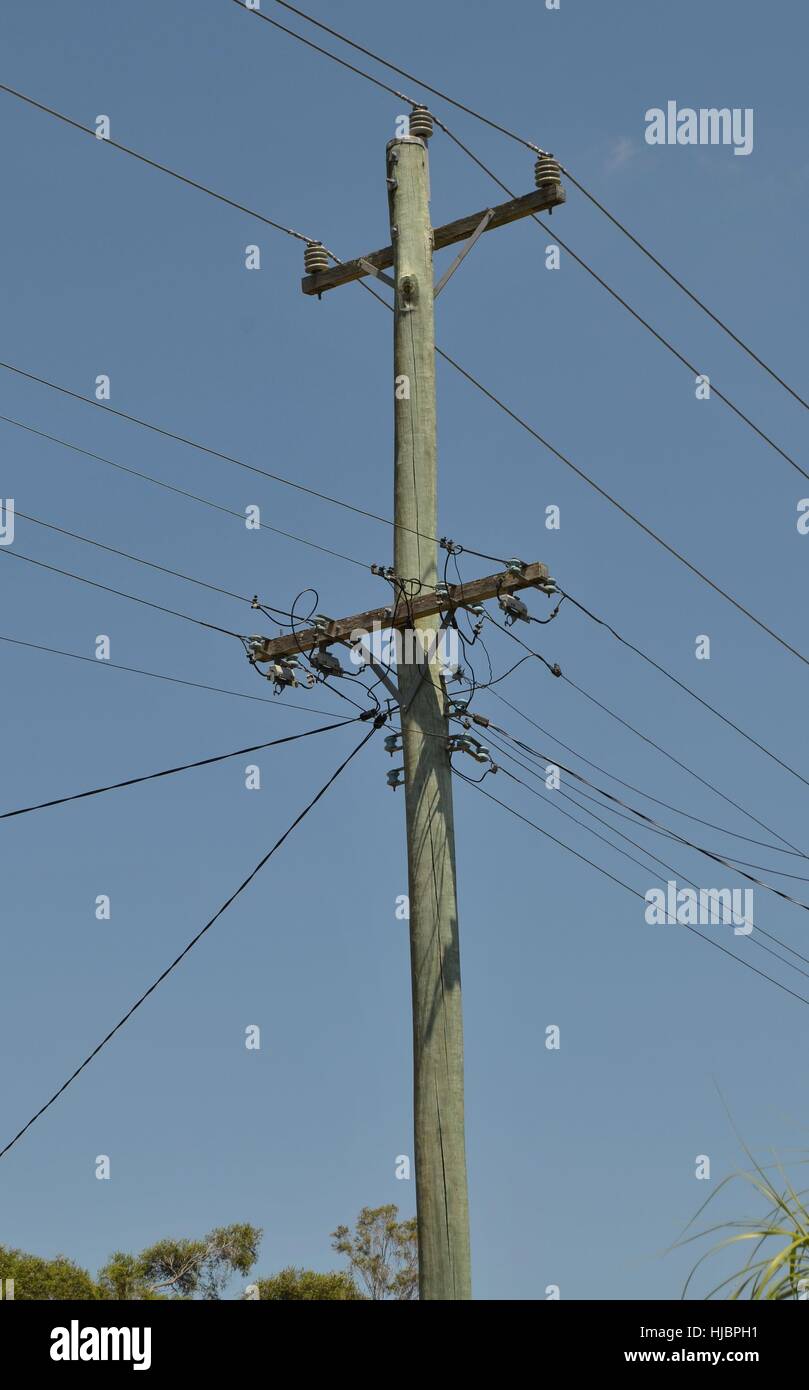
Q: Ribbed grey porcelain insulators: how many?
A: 3